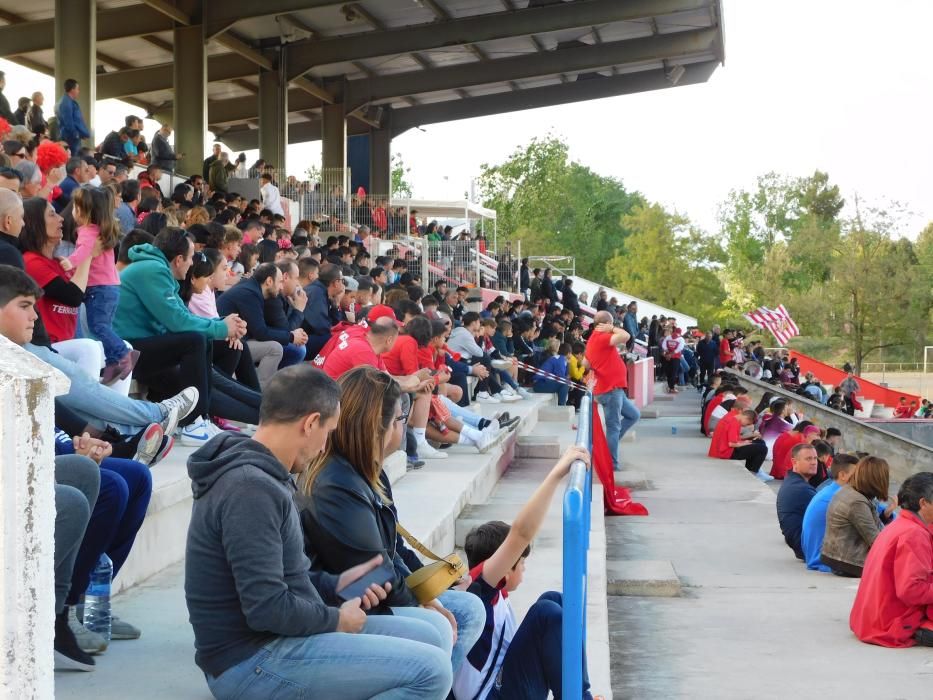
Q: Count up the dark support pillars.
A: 5